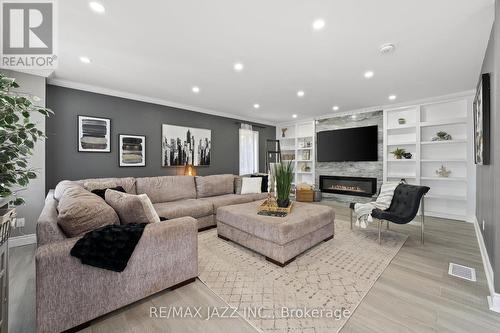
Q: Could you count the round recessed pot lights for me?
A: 11